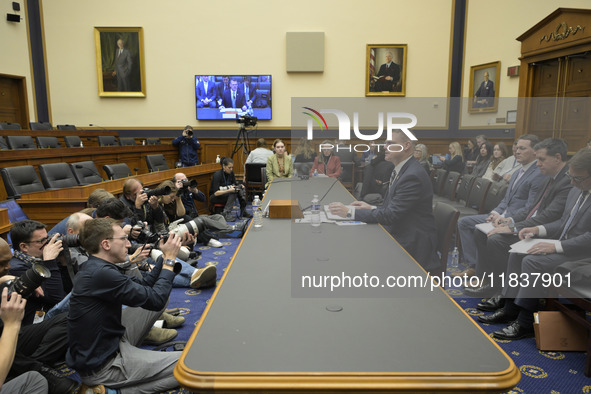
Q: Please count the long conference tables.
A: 1